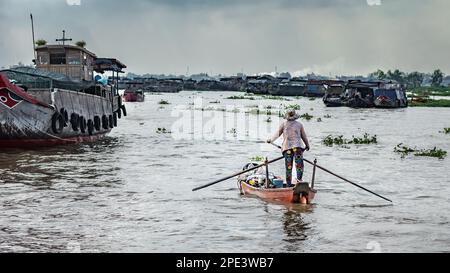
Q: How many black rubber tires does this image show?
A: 11